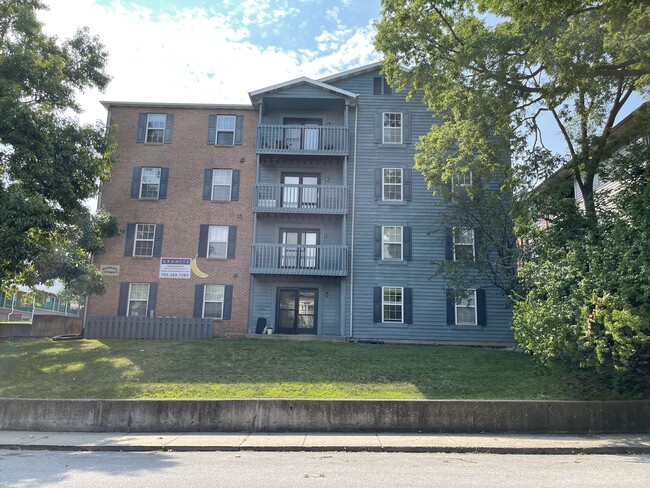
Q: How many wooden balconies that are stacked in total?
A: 3